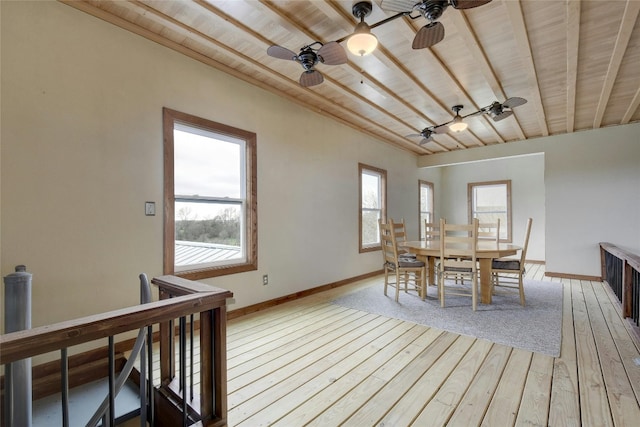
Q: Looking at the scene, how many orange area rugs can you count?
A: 0